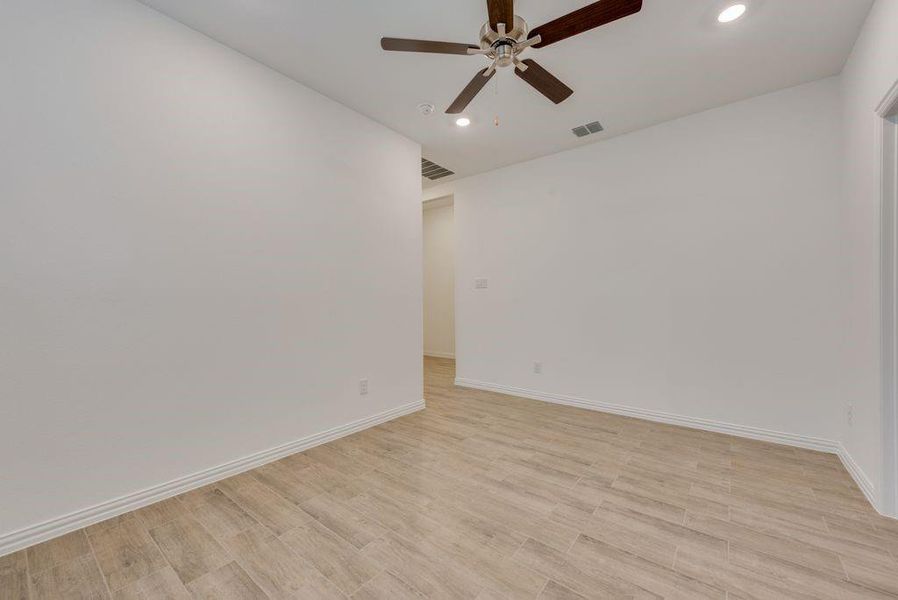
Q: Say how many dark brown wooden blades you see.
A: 5